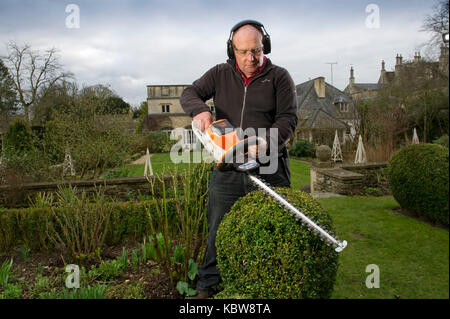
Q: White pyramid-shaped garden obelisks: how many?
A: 5